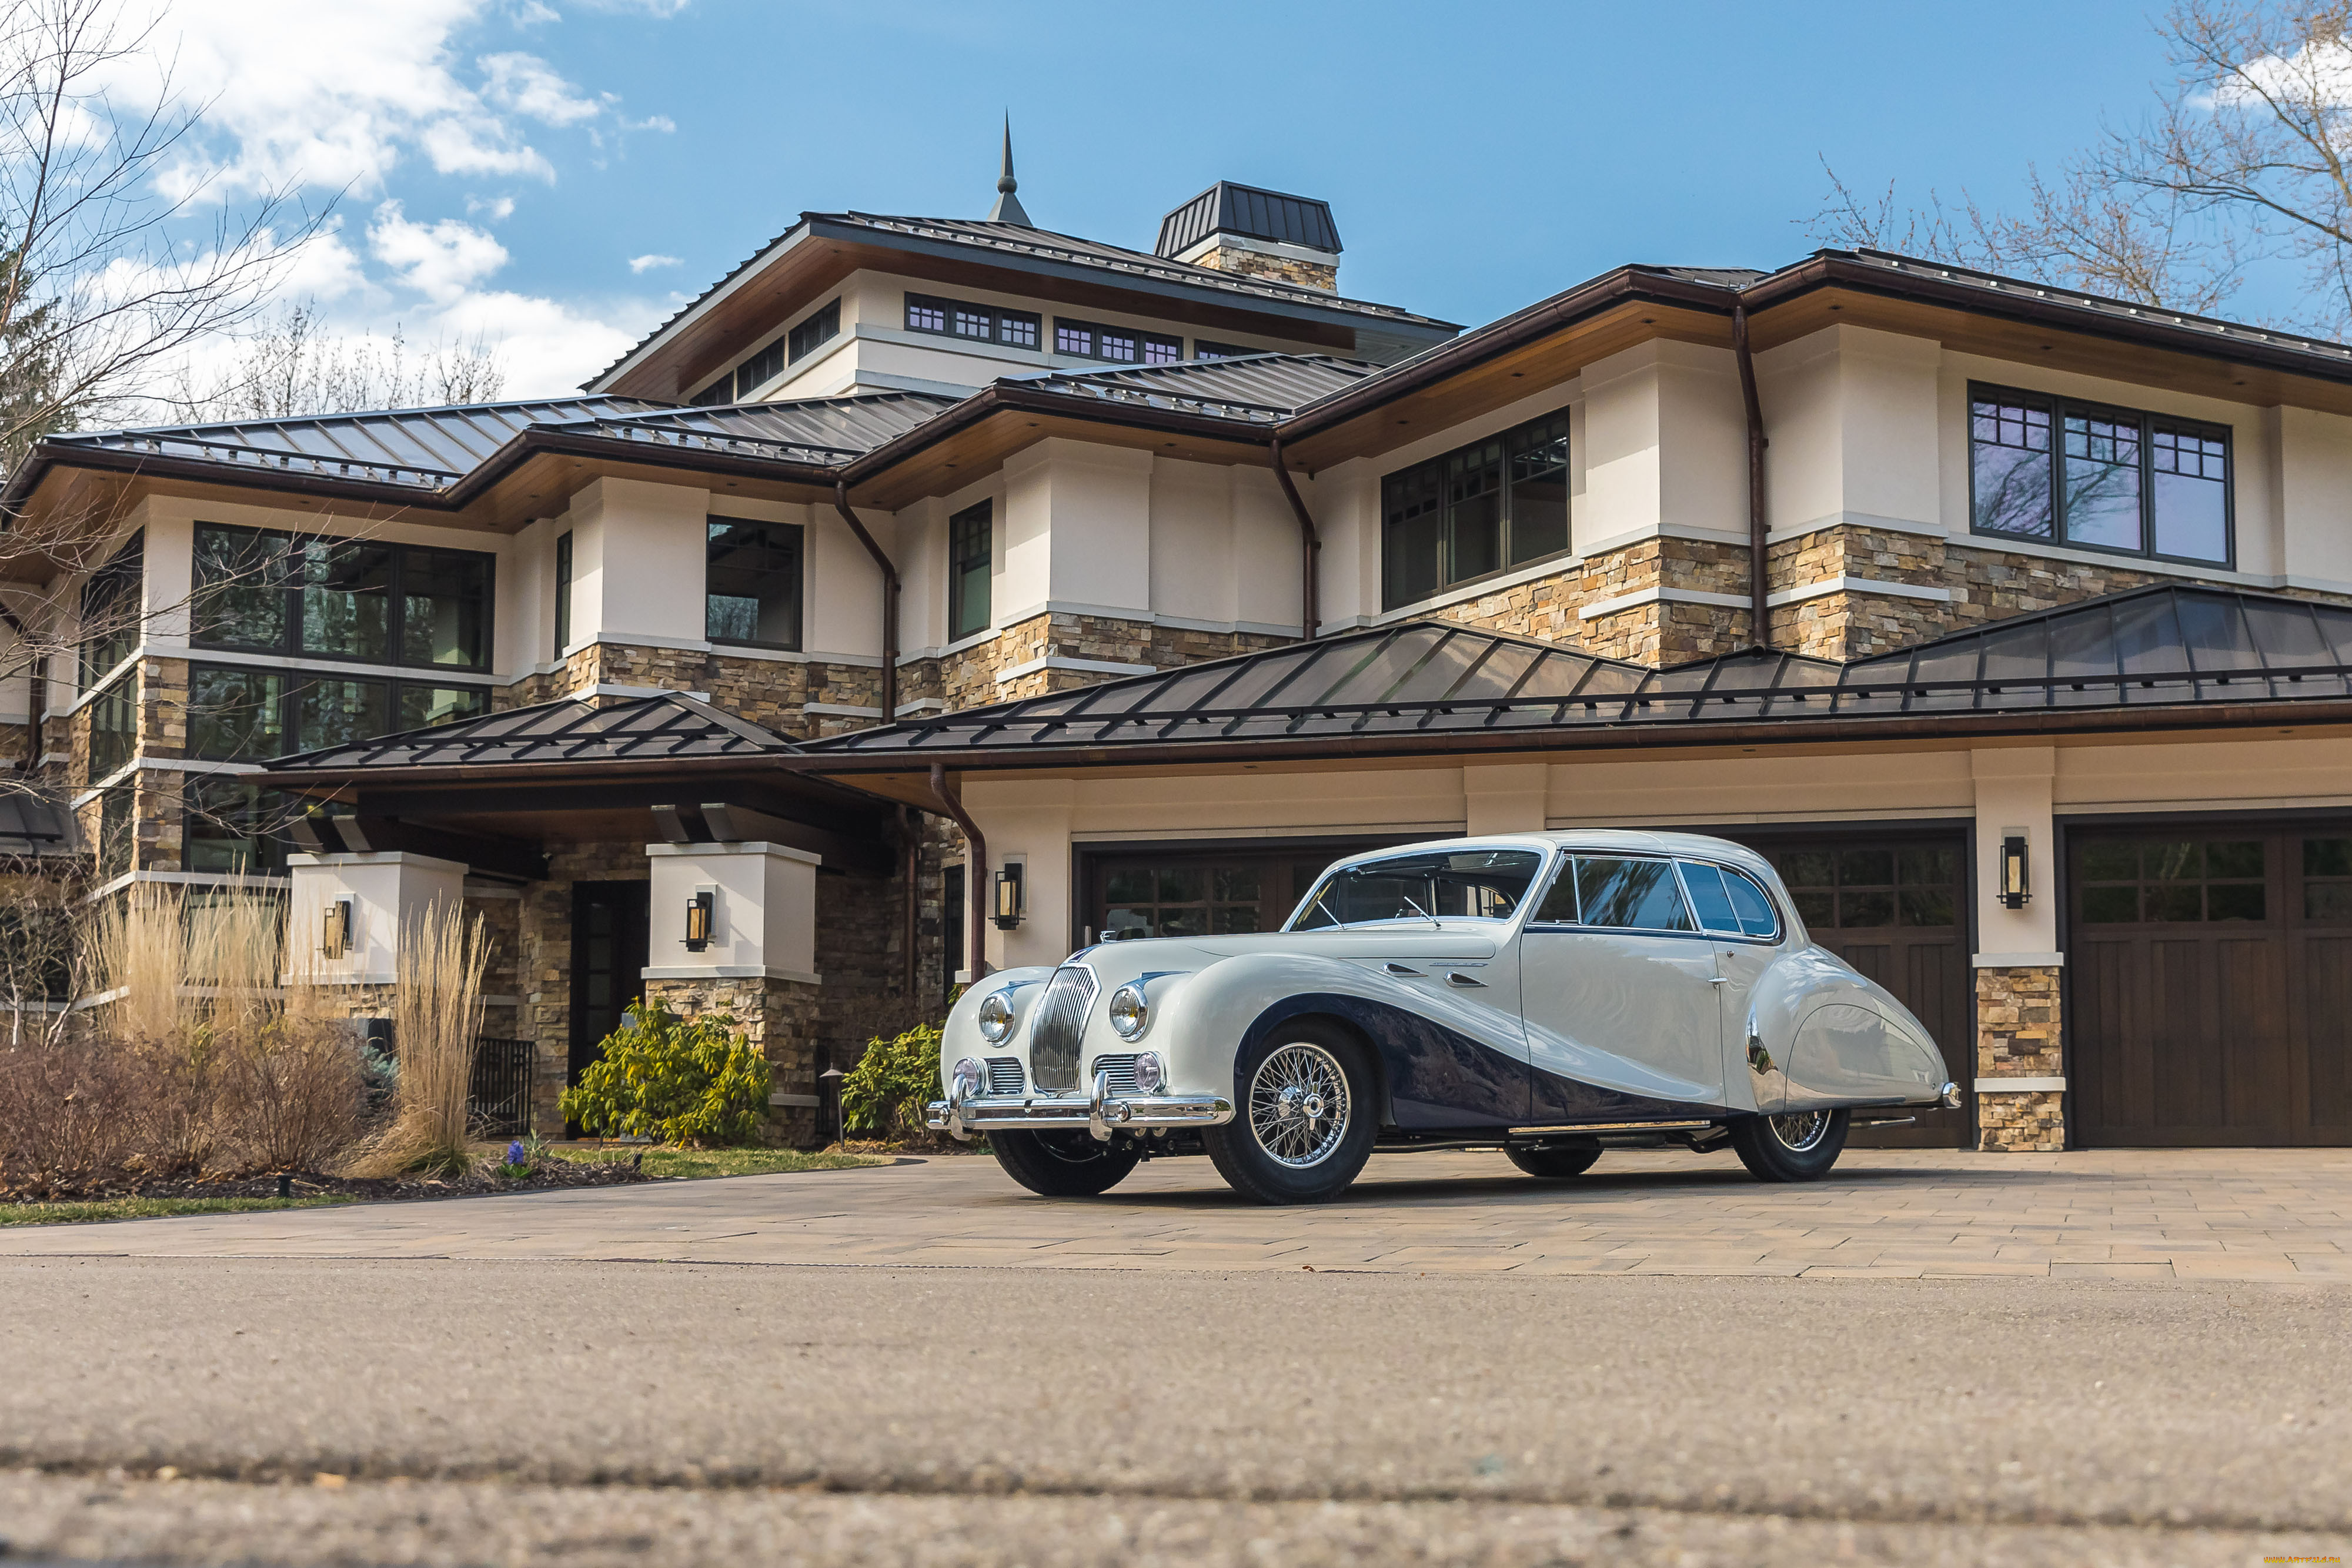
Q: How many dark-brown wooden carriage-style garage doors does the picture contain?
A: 3